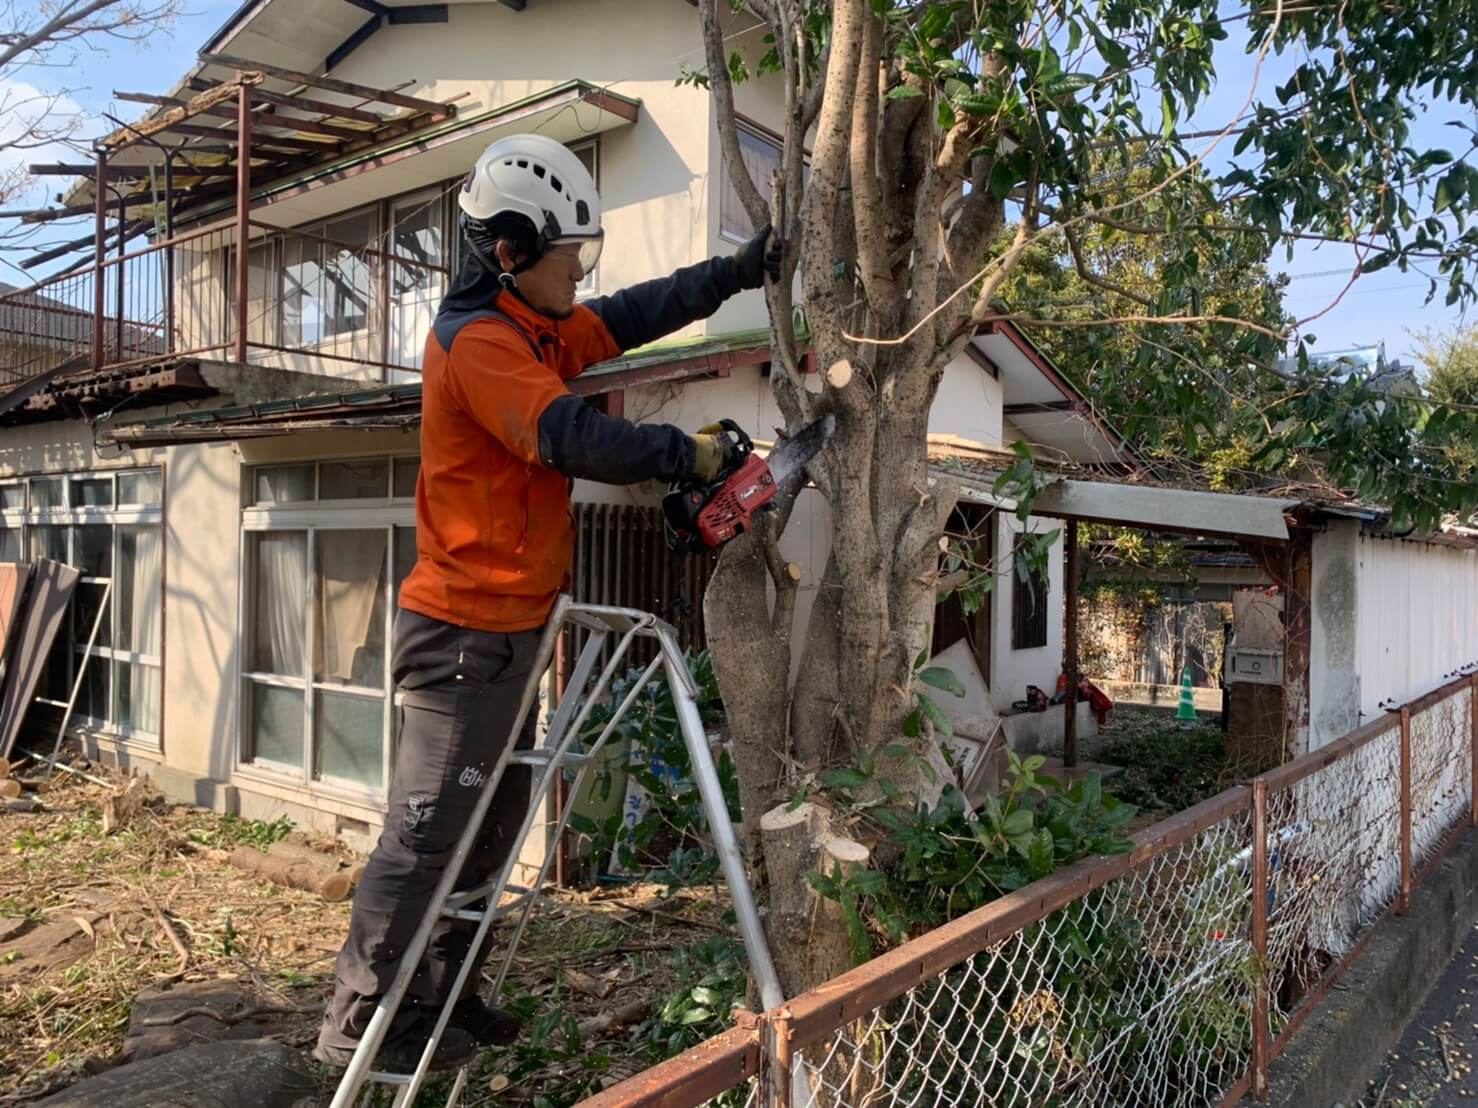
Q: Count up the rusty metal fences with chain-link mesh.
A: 1